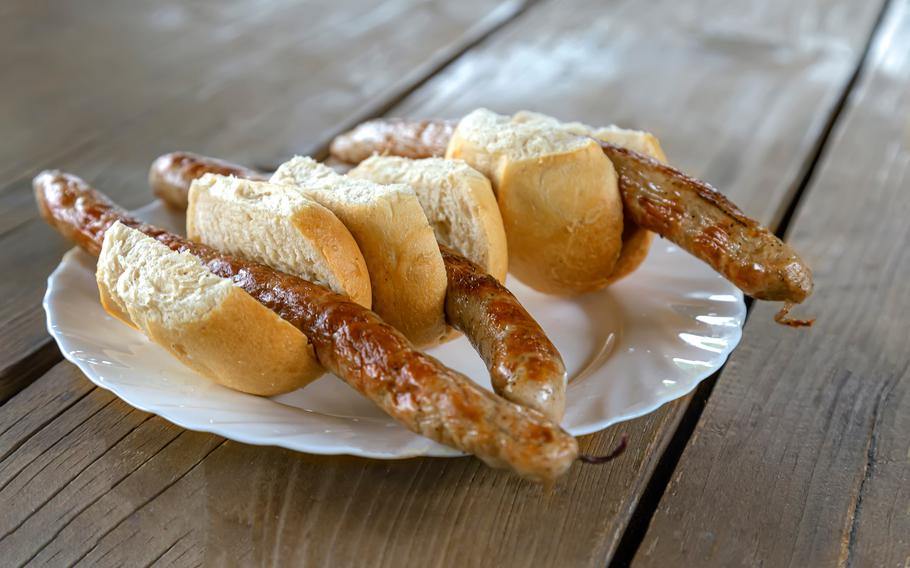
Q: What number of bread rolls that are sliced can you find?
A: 3